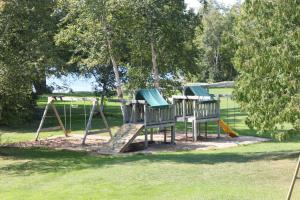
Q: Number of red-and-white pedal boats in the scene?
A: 0